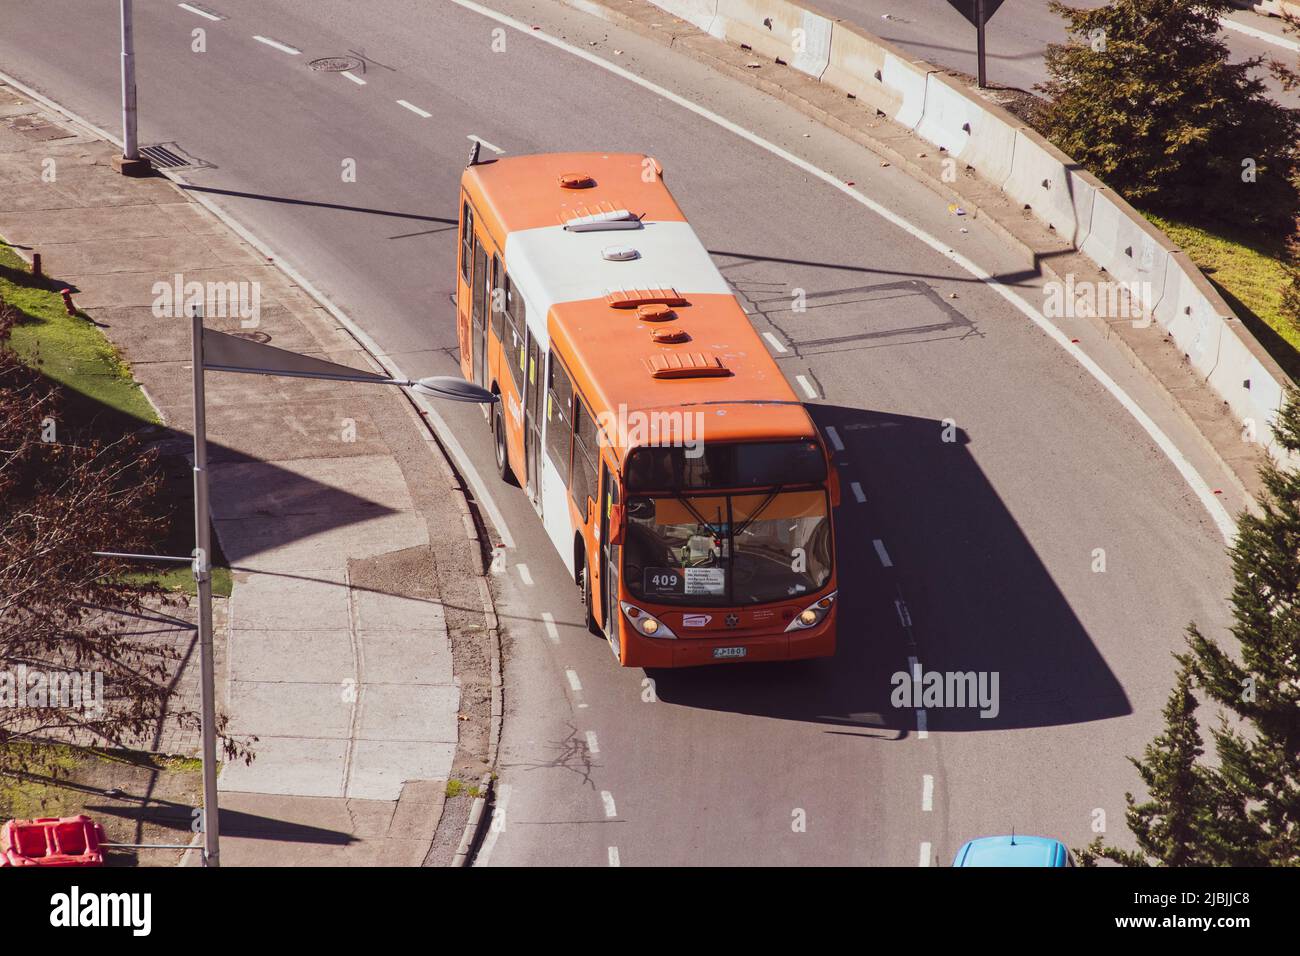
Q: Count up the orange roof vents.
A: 5